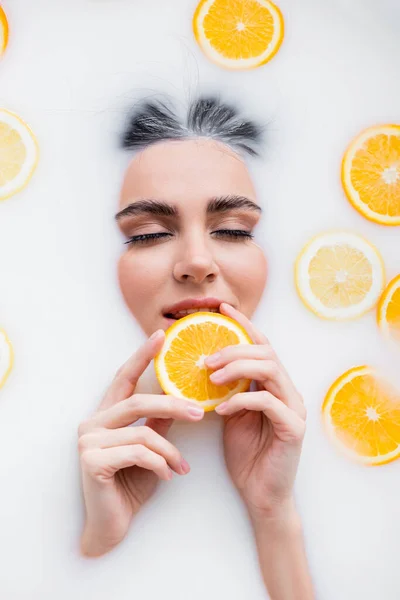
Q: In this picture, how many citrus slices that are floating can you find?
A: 8